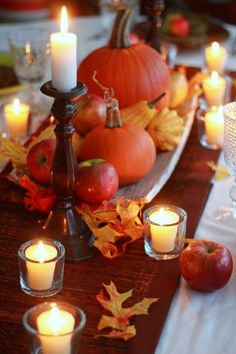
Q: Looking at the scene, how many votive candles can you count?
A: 7